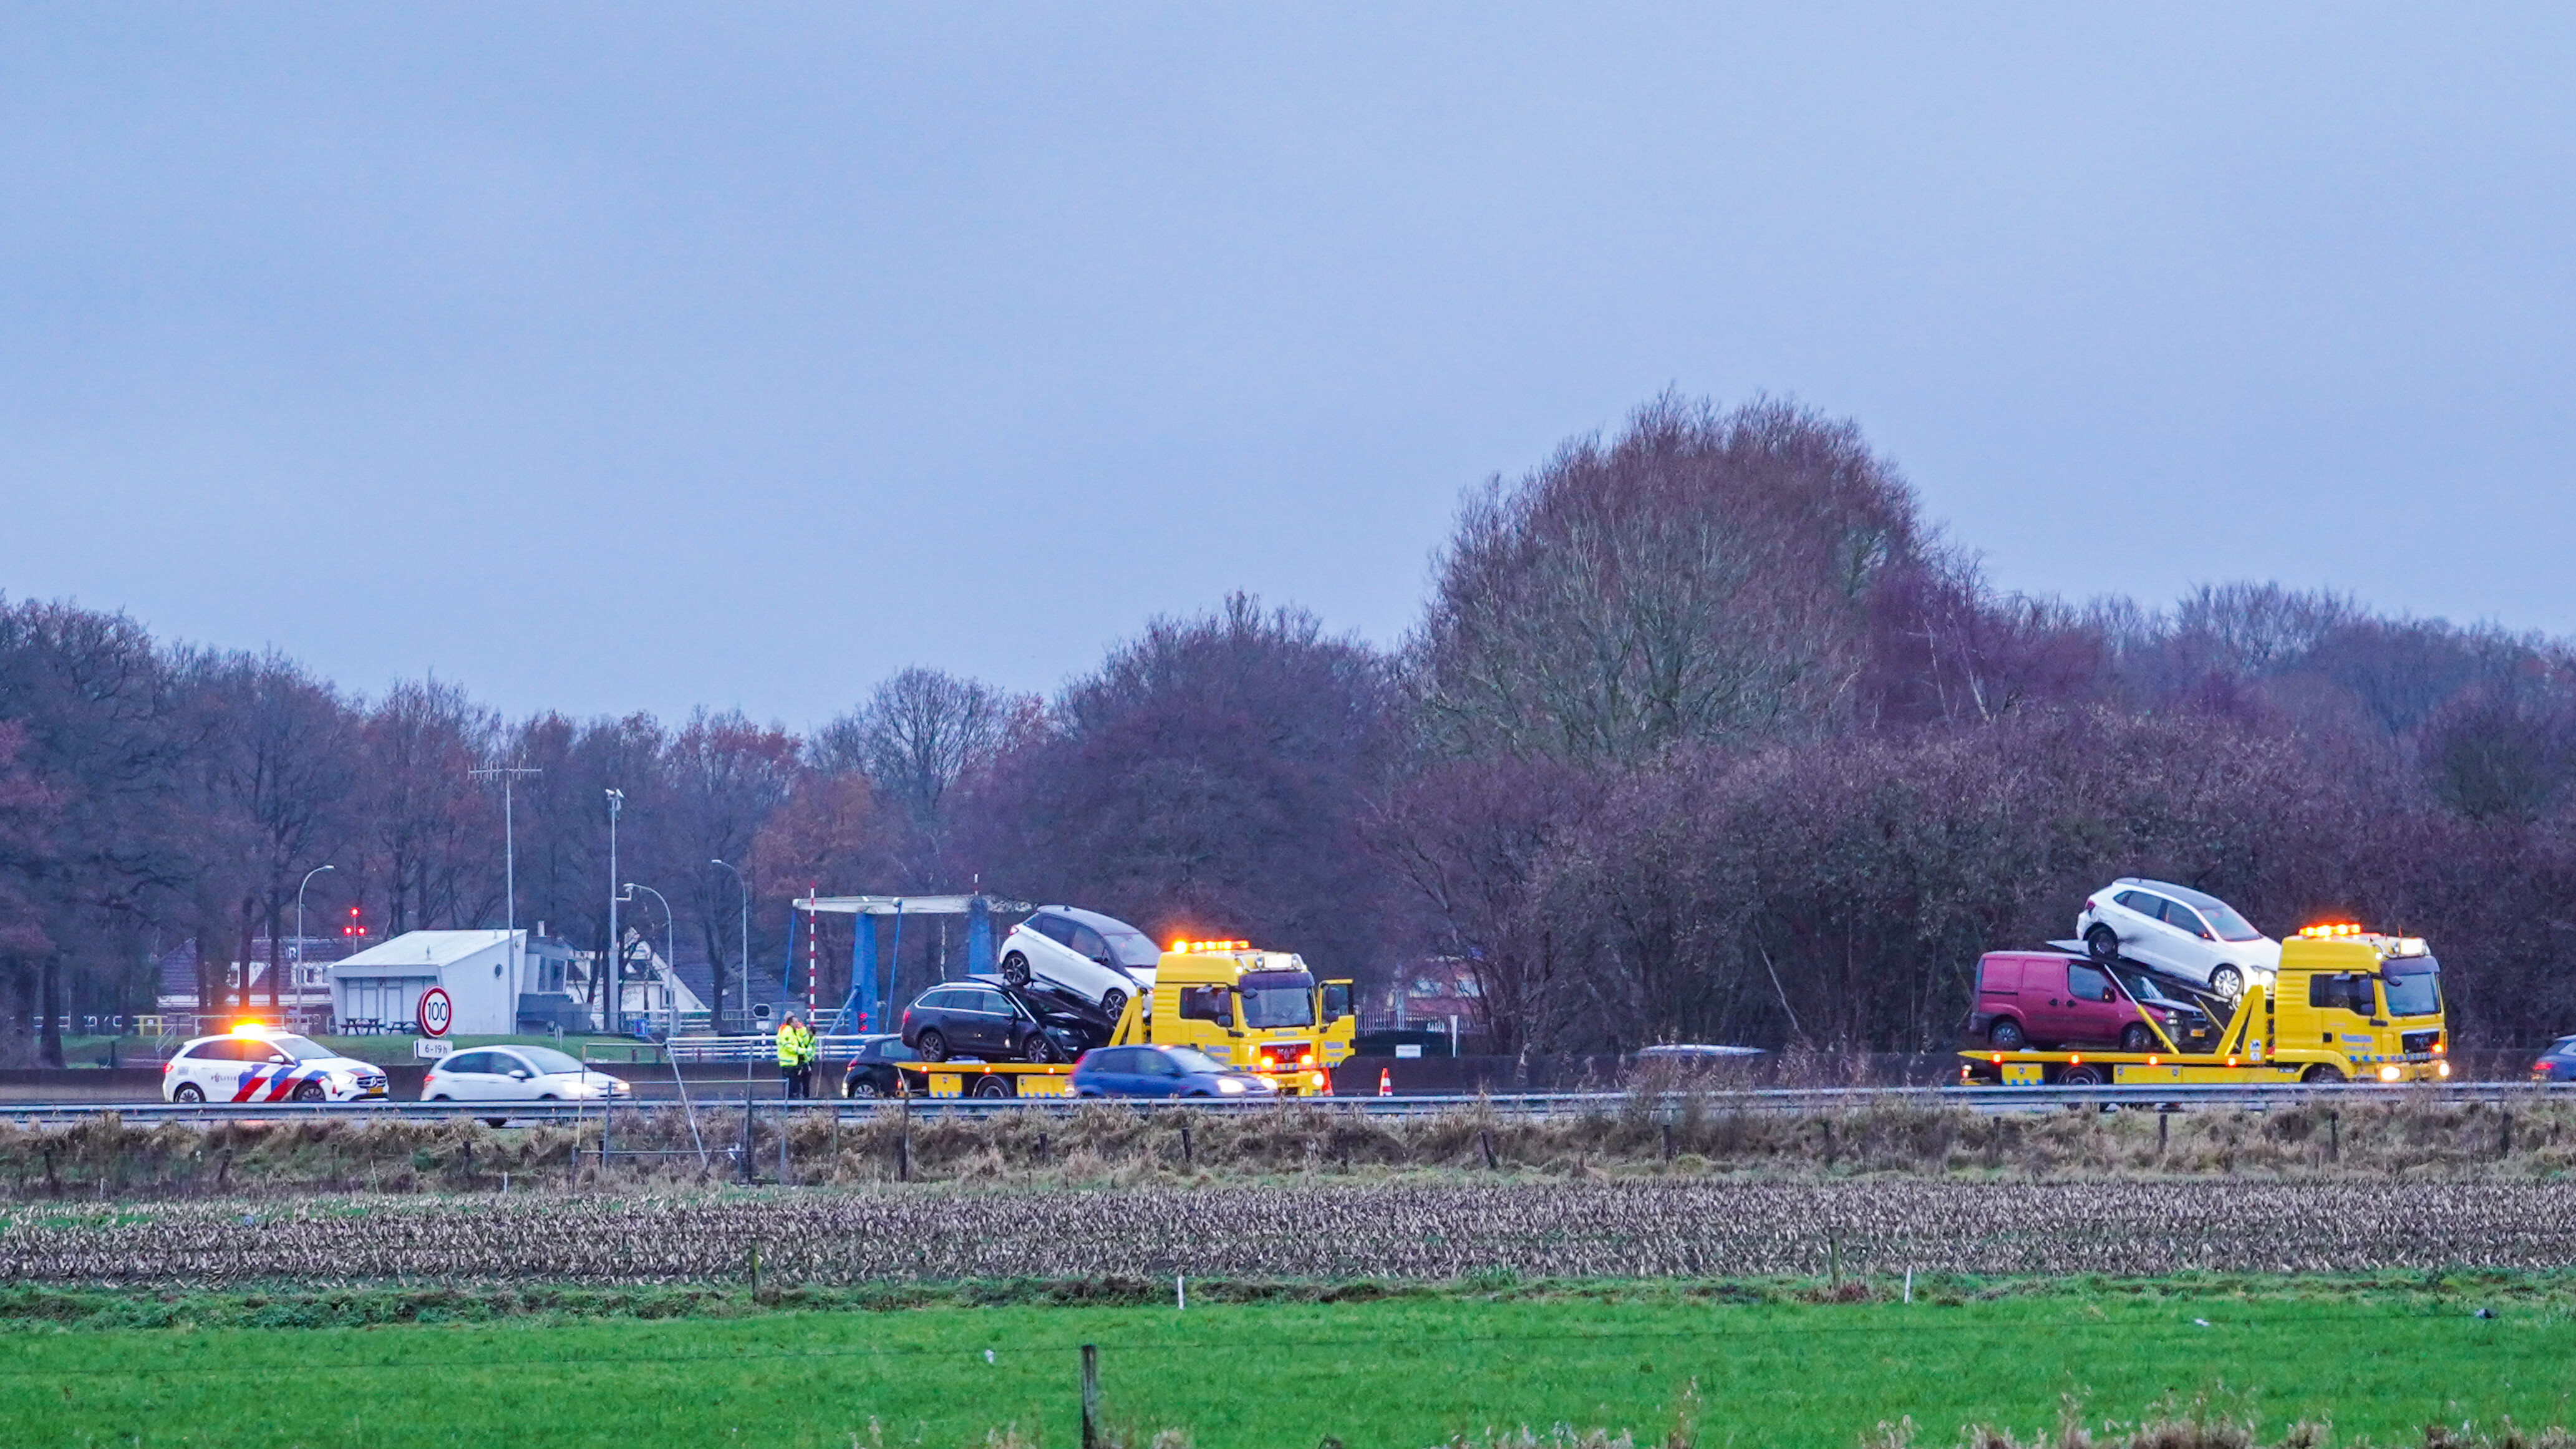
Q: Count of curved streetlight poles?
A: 3